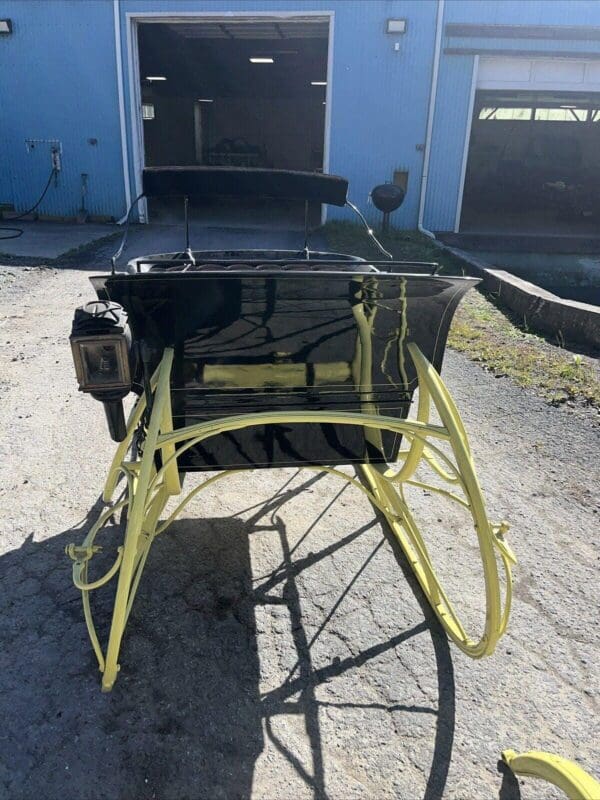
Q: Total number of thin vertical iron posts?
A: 2